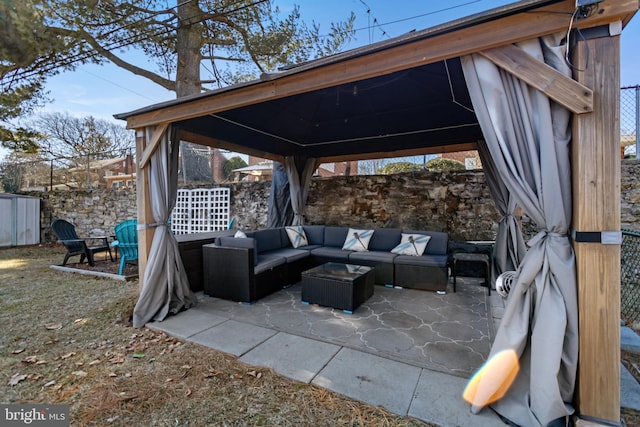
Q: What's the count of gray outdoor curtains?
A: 4